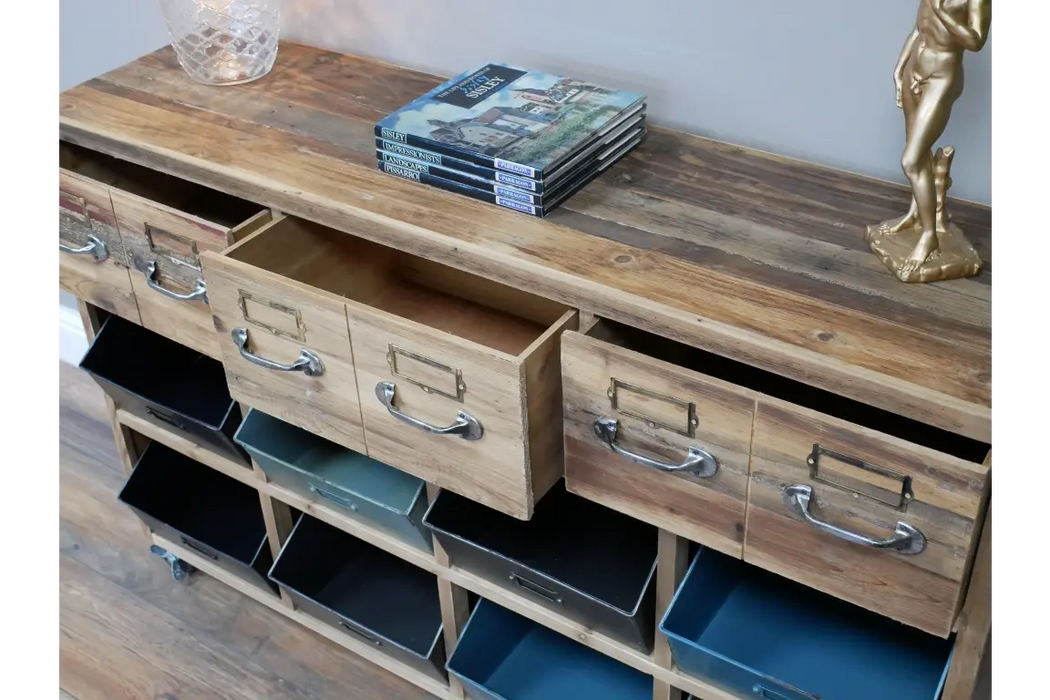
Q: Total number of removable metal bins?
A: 7